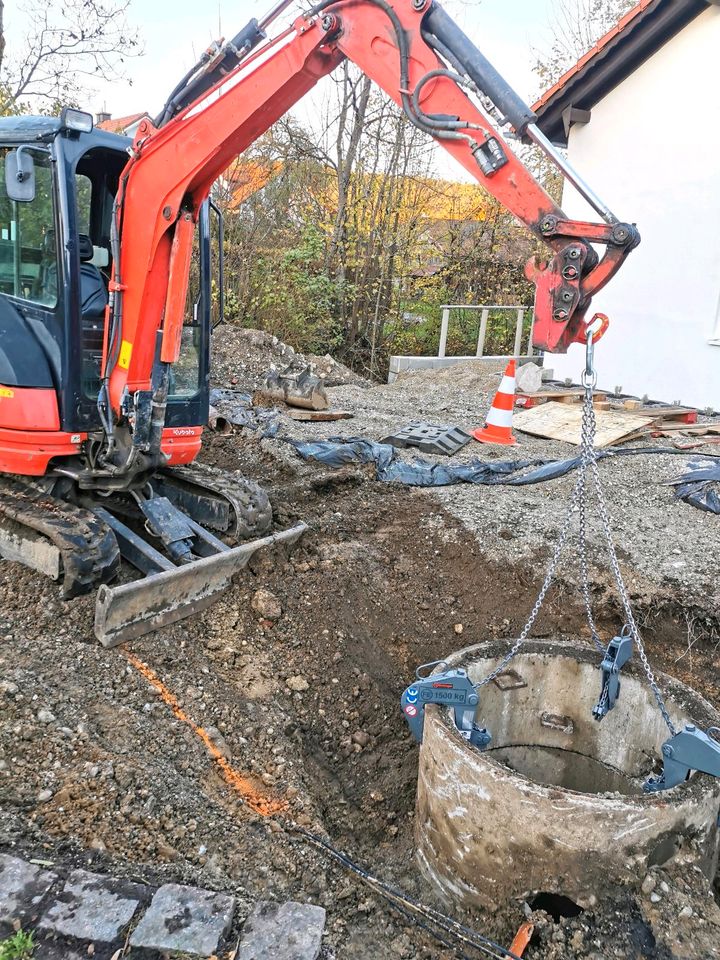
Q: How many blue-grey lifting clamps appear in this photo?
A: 3